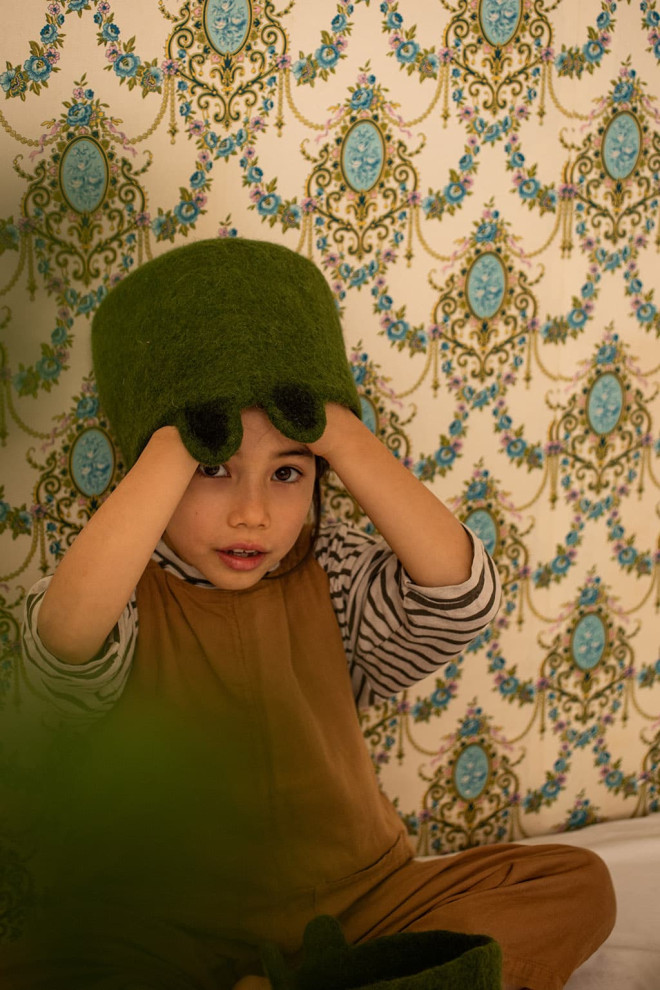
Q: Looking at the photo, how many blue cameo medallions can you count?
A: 12